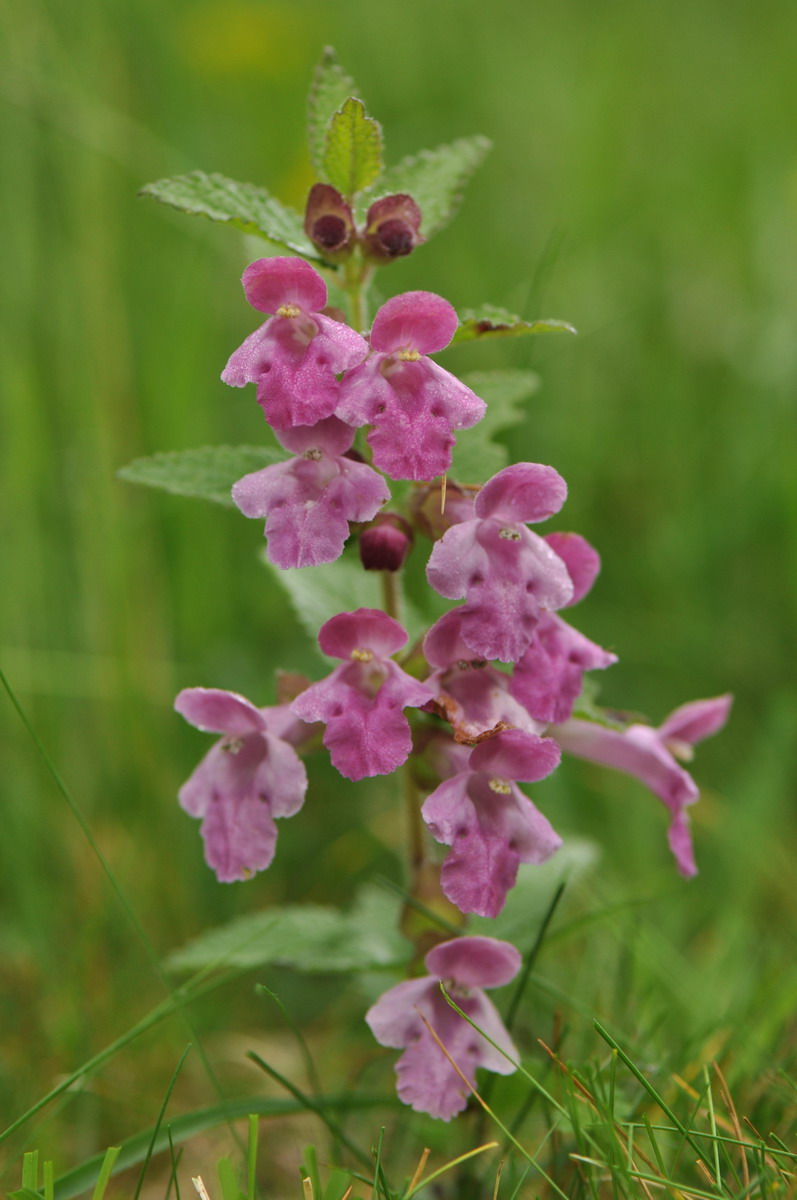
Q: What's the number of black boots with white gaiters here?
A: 0